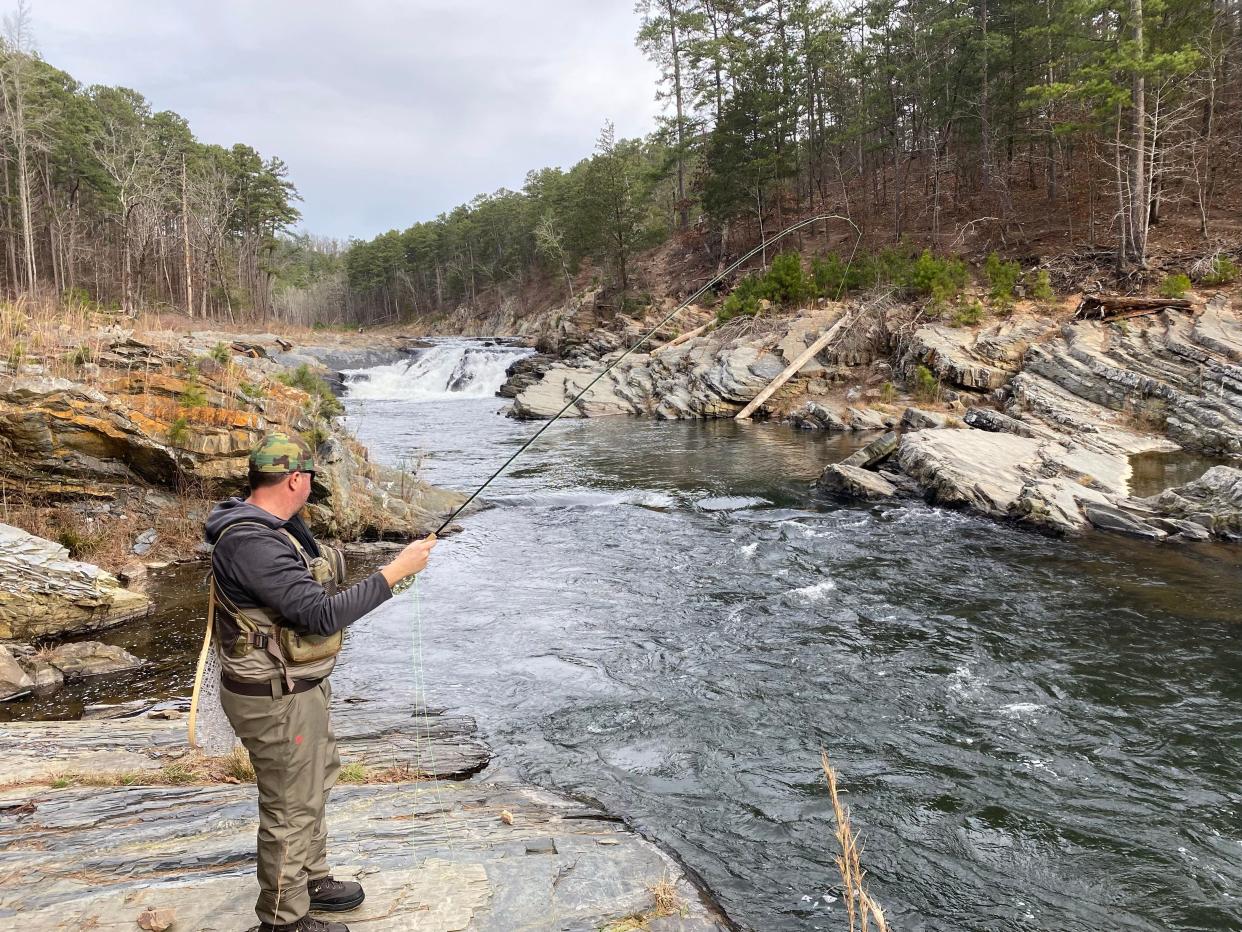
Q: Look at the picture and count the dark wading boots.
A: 2